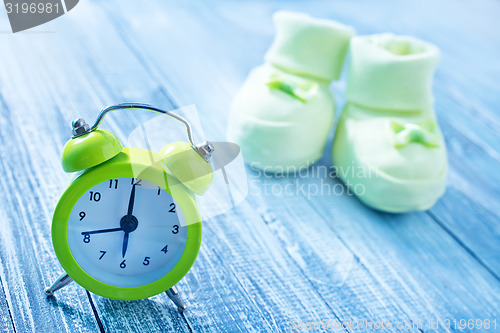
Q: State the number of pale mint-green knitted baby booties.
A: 2